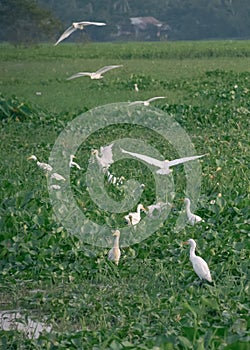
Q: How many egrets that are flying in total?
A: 4